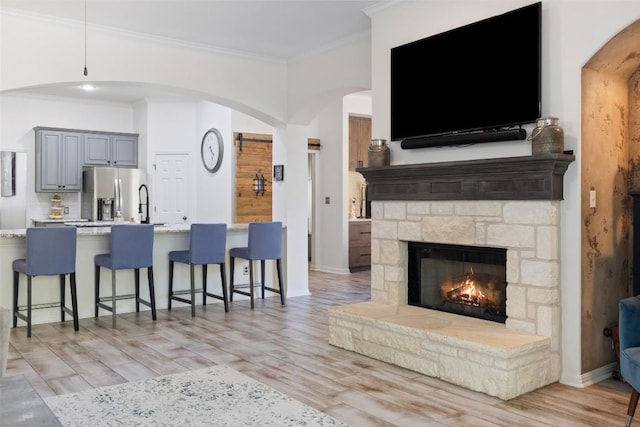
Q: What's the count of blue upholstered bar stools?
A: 4